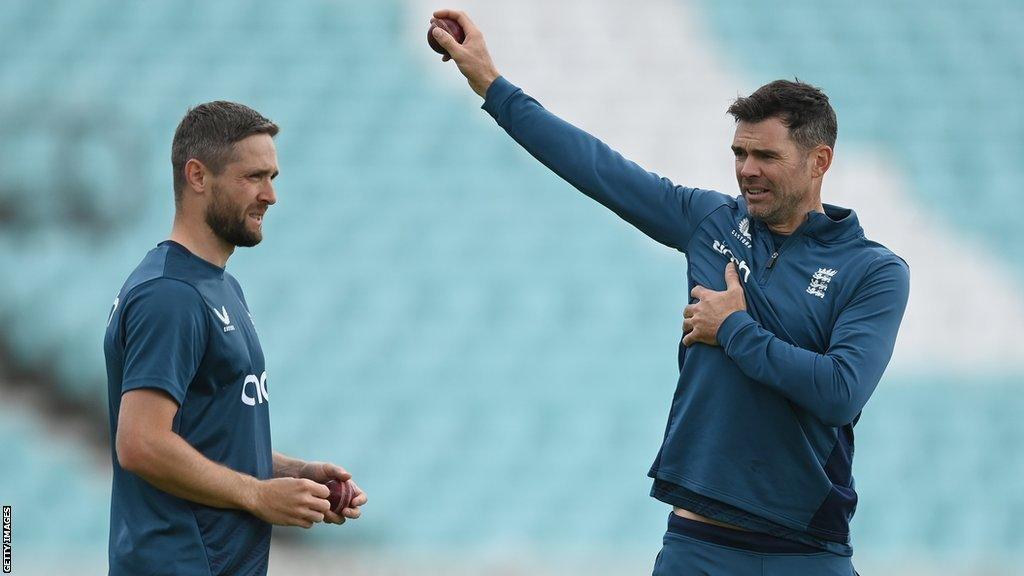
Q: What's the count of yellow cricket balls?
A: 0